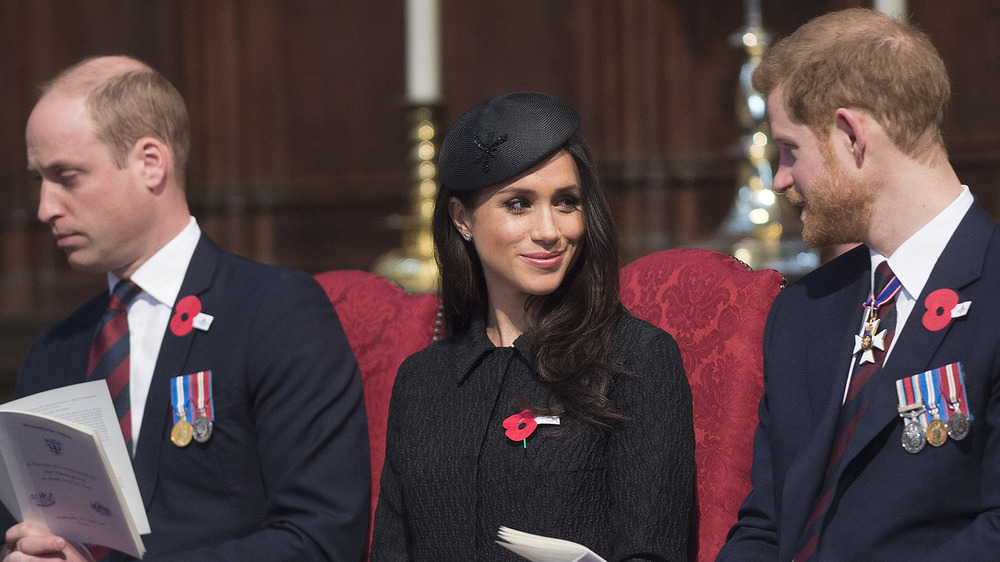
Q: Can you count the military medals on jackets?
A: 5